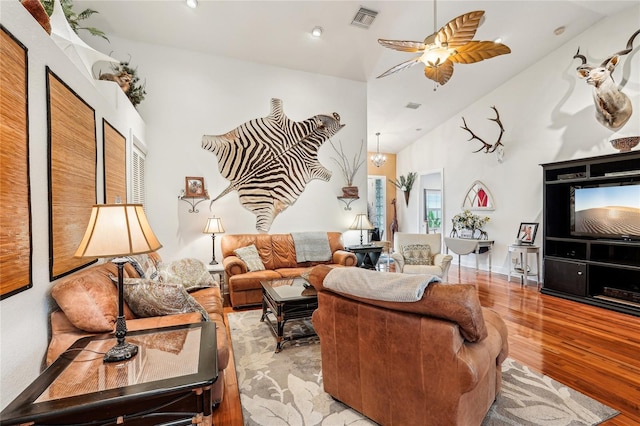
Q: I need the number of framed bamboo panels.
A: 3